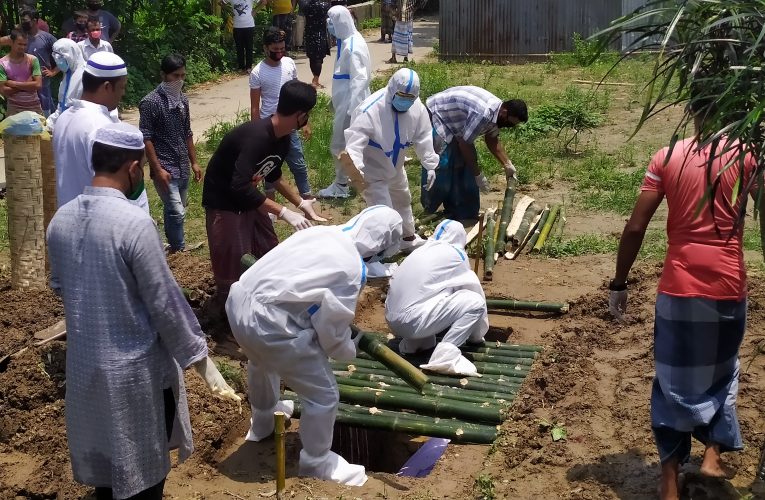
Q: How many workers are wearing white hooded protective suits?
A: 5